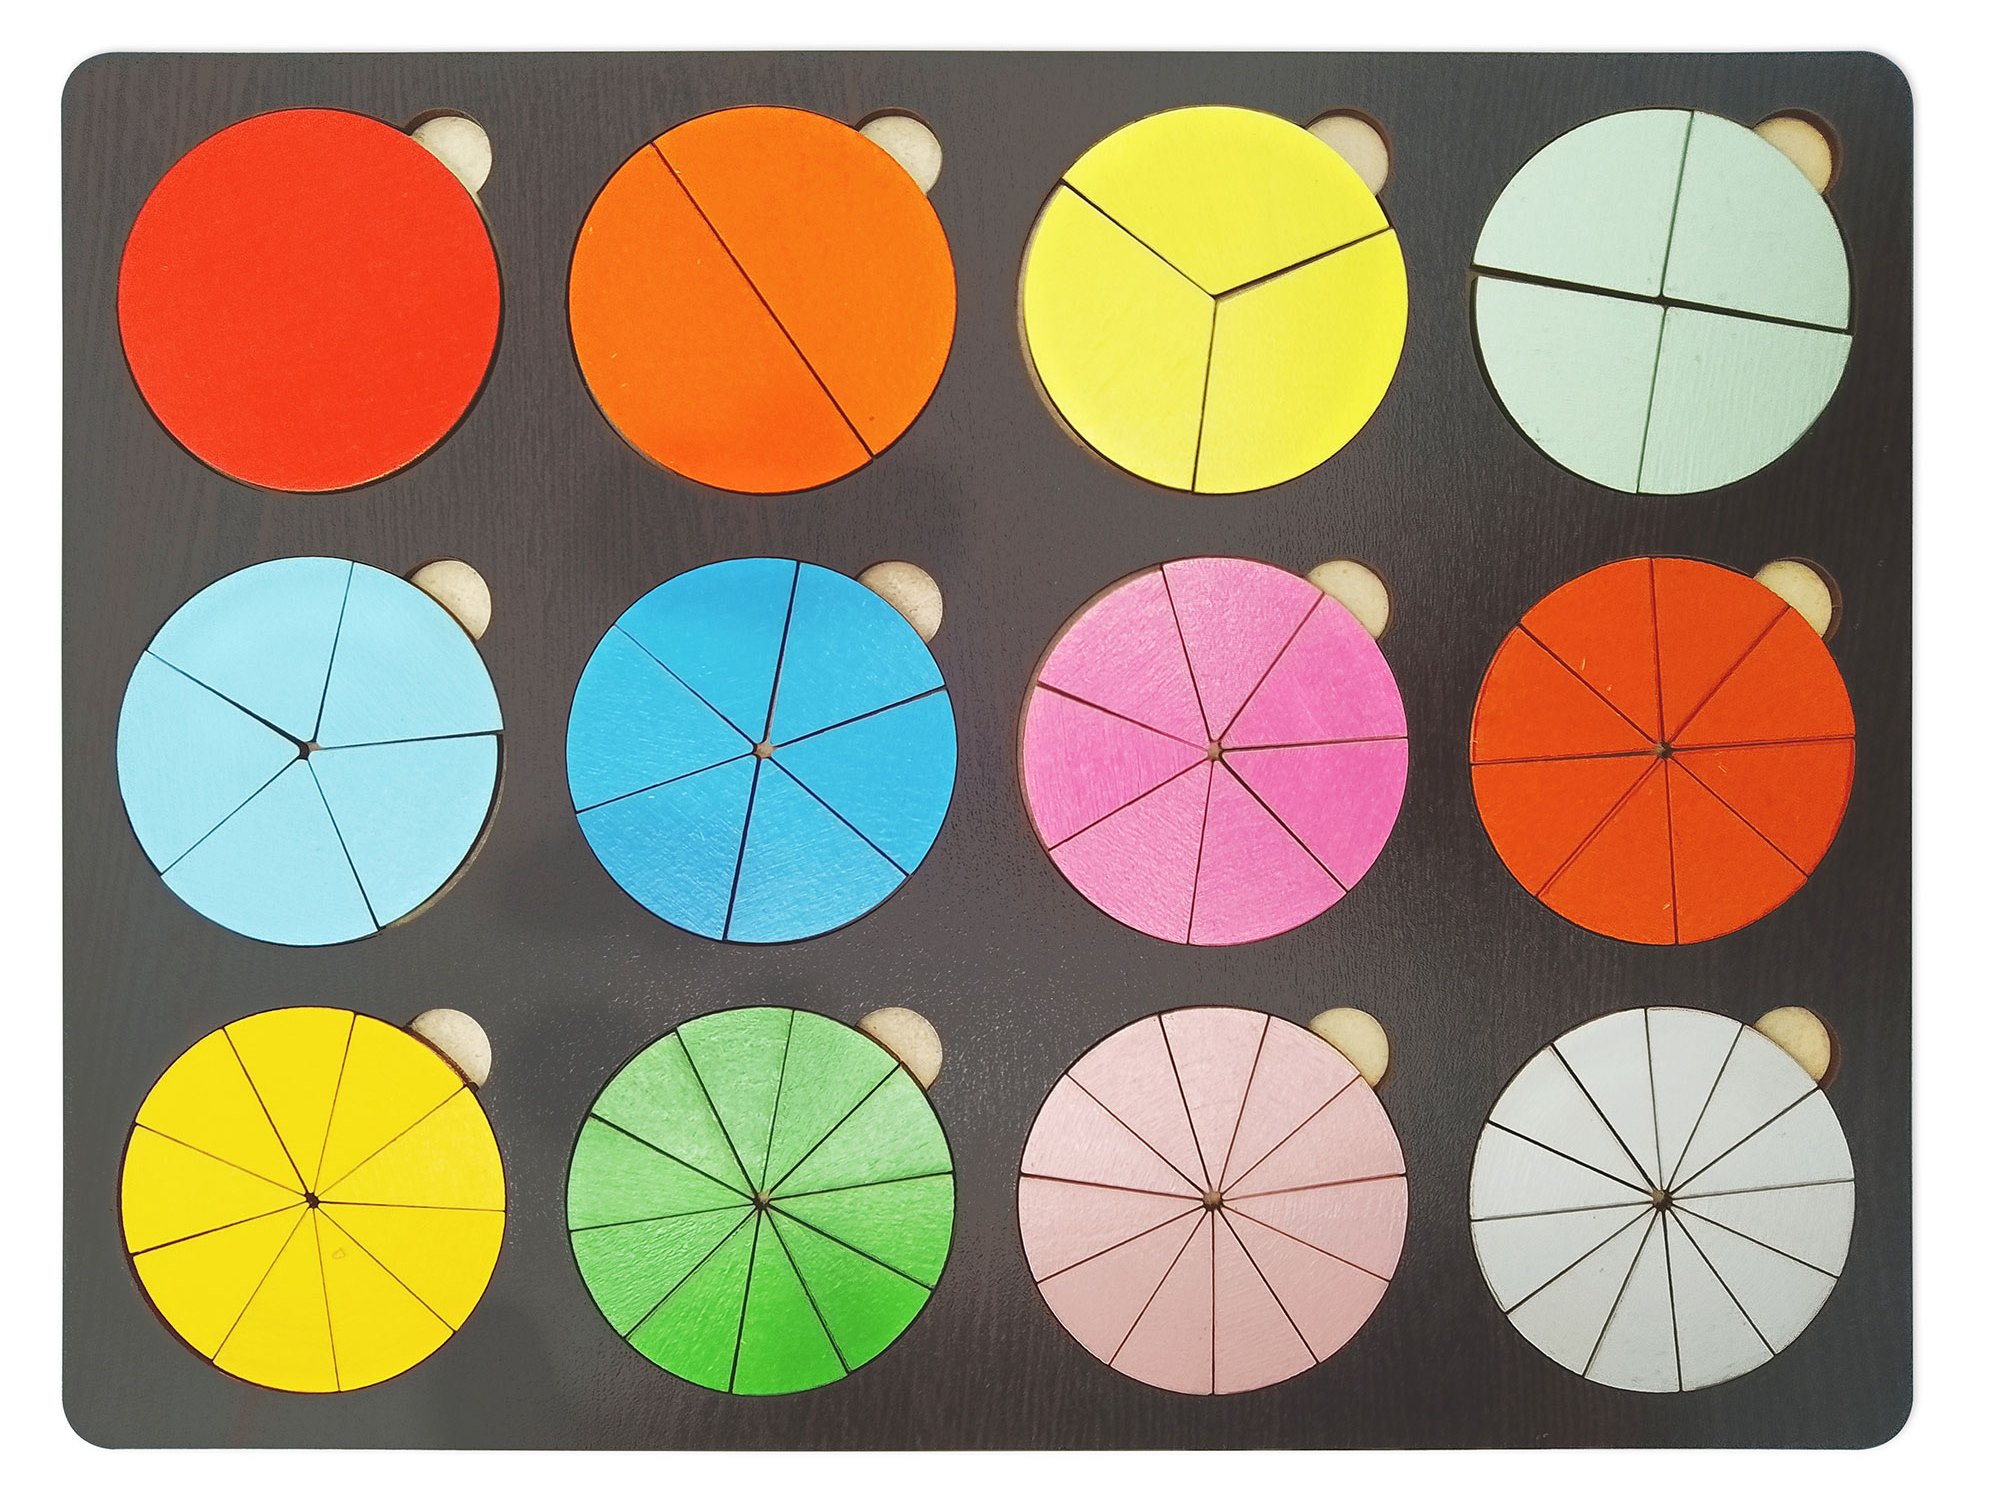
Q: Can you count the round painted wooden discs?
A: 12